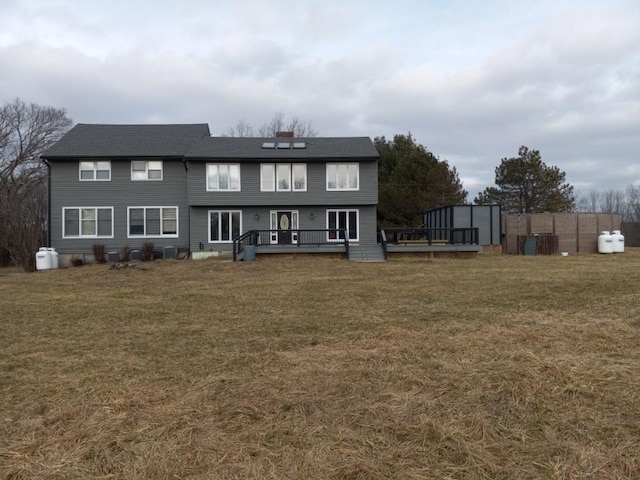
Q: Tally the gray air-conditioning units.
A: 3